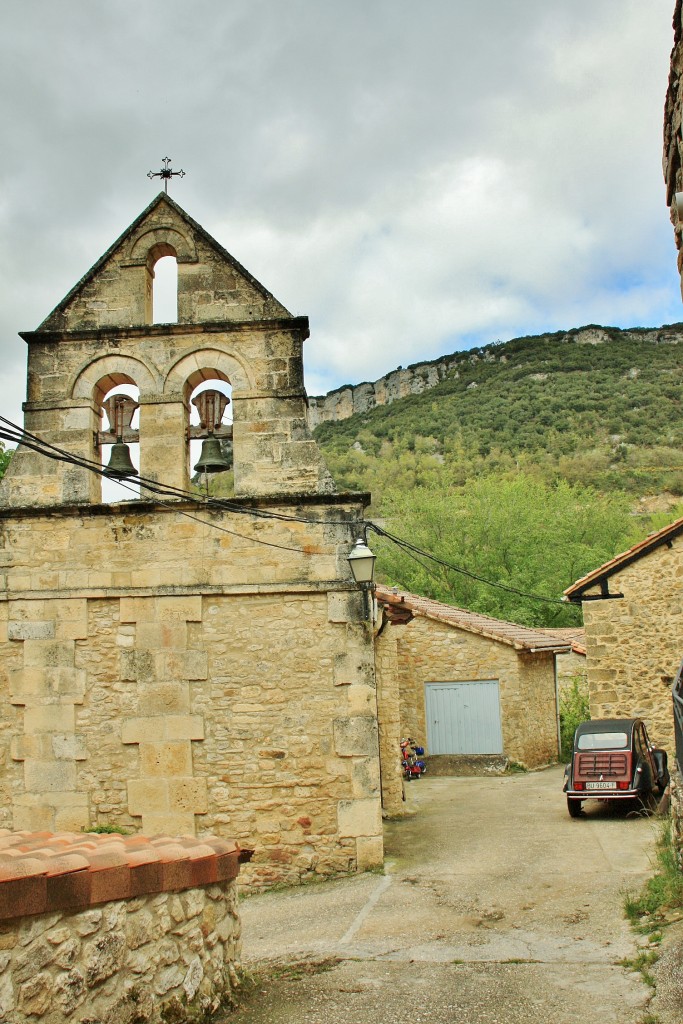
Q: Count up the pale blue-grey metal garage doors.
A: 1